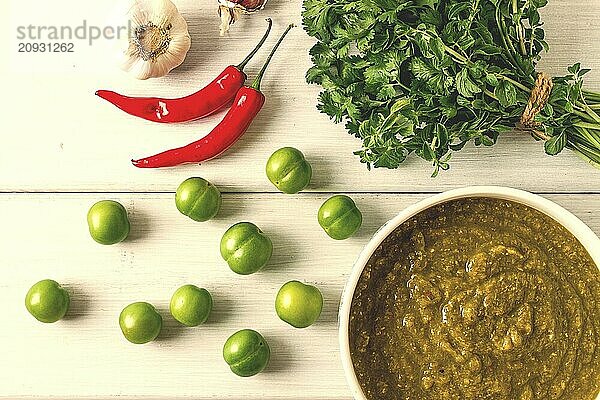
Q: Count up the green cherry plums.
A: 10